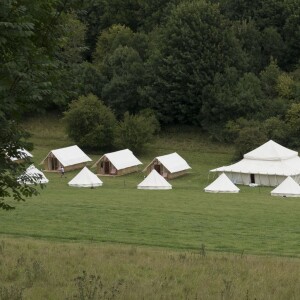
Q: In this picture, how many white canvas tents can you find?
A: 10